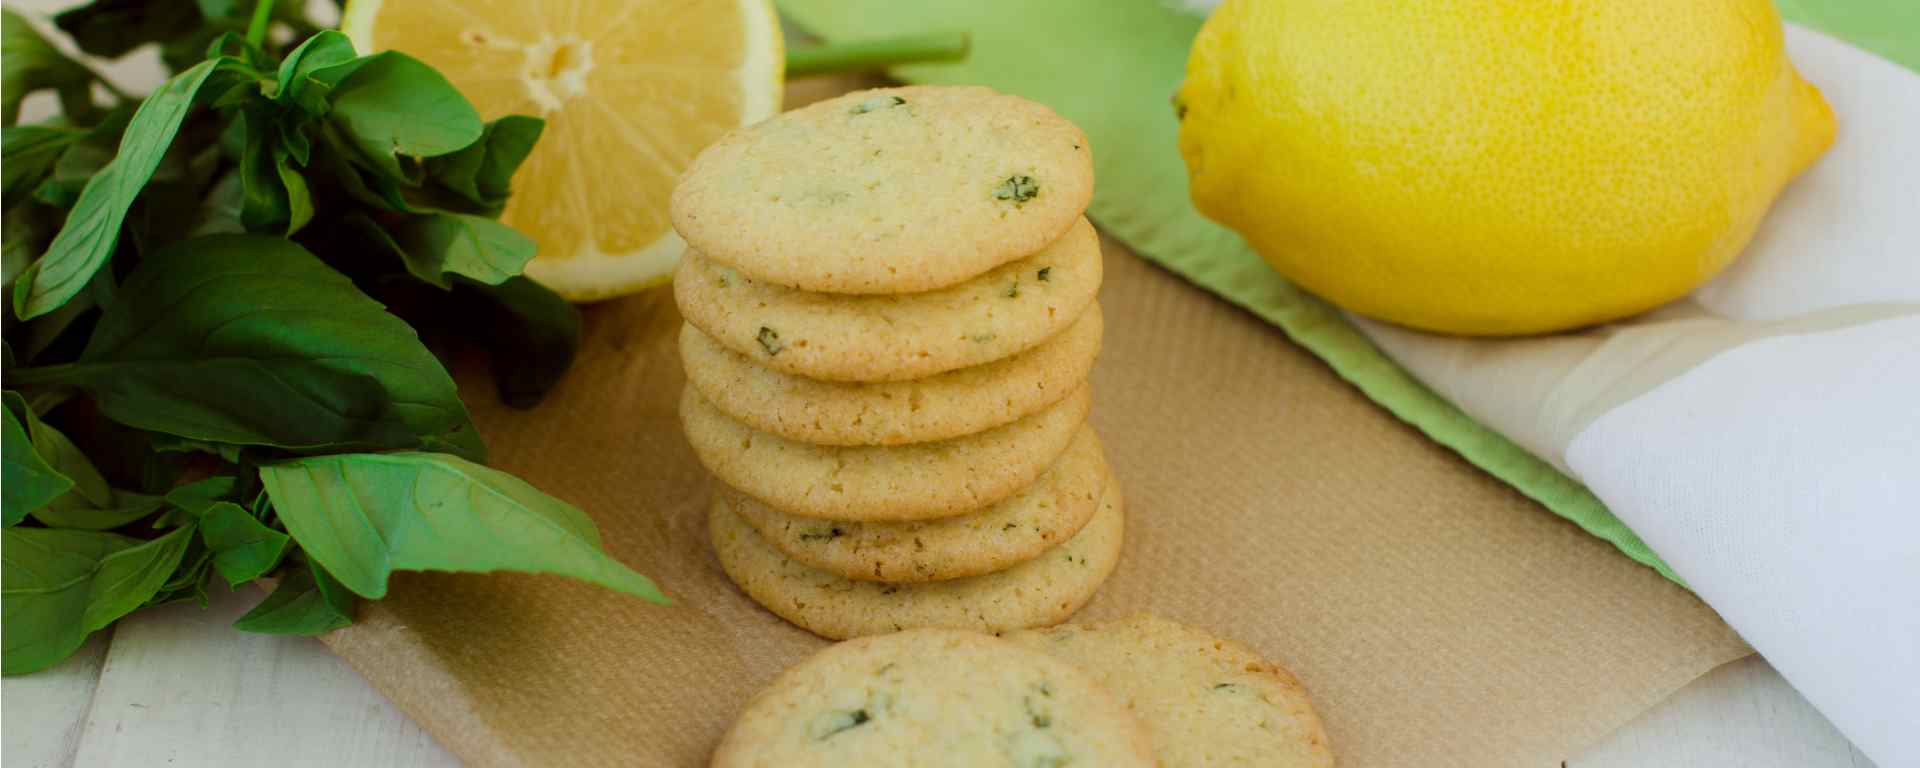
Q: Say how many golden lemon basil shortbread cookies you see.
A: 8